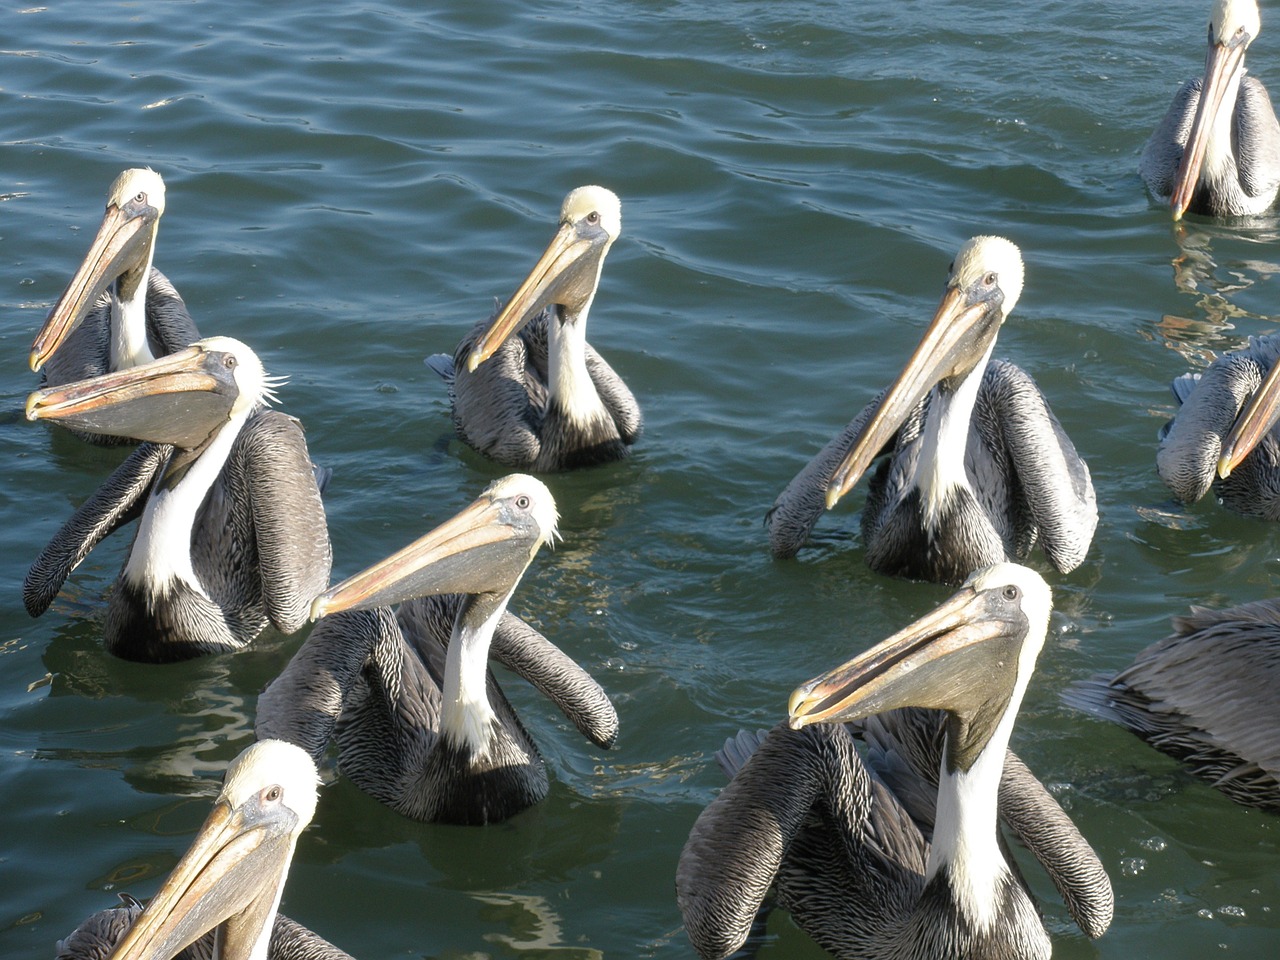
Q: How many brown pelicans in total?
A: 10